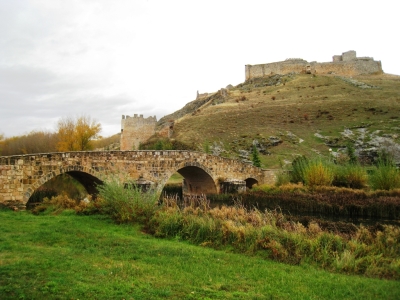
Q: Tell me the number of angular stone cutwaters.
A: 2